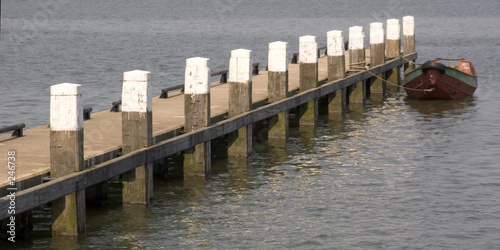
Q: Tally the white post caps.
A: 11